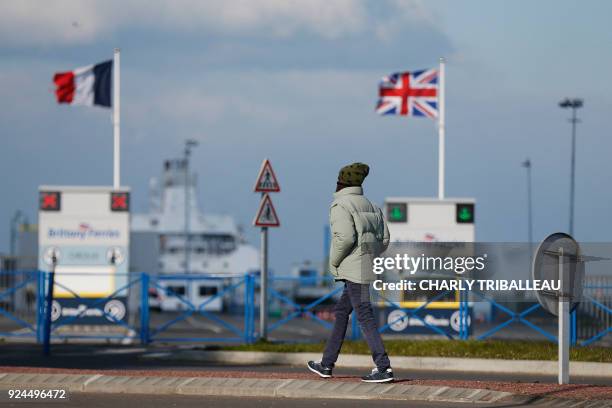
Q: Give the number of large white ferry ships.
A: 1